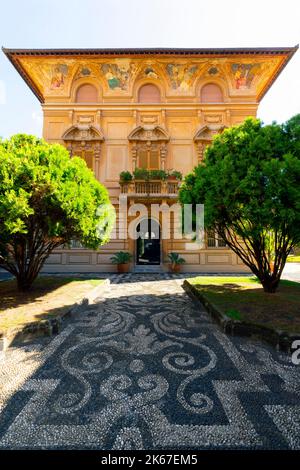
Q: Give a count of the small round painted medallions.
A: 3